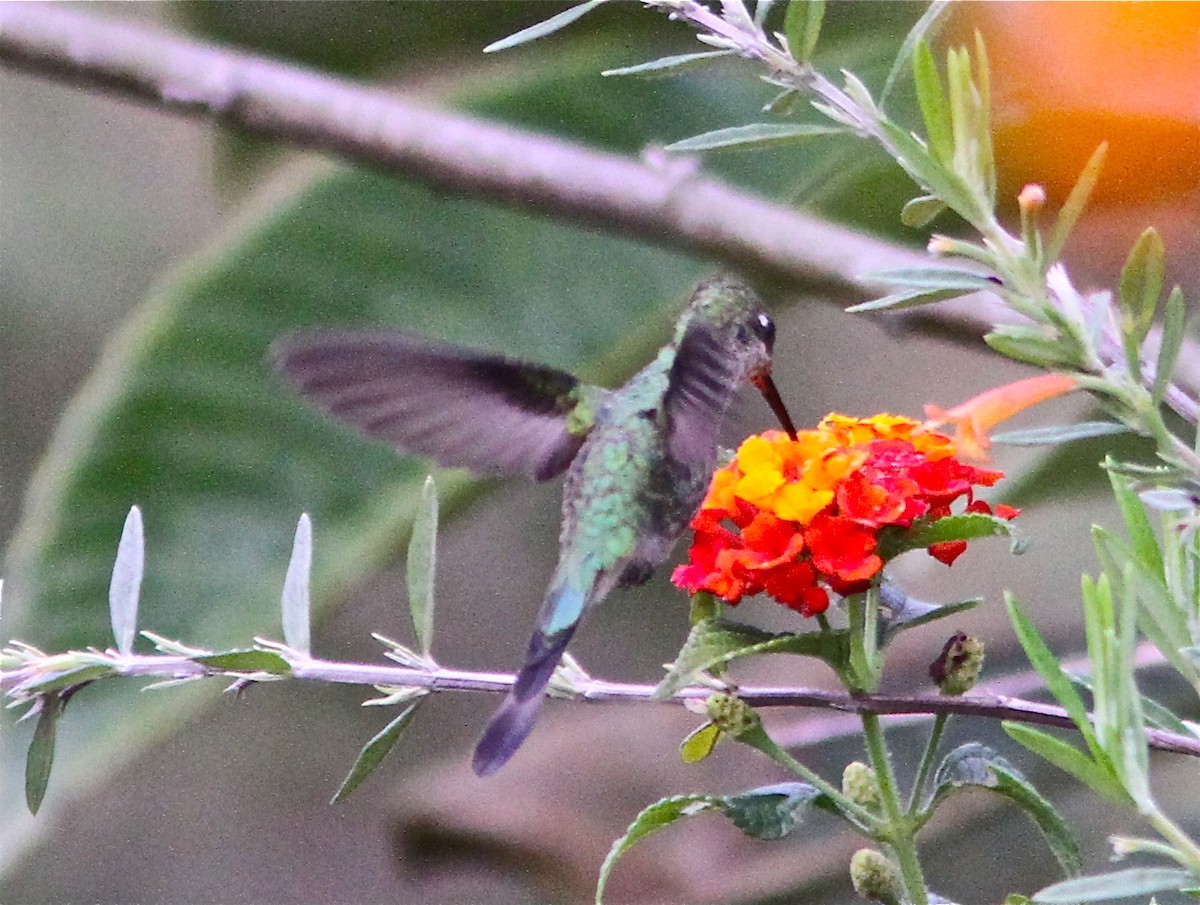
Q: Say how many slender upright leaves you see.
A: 3